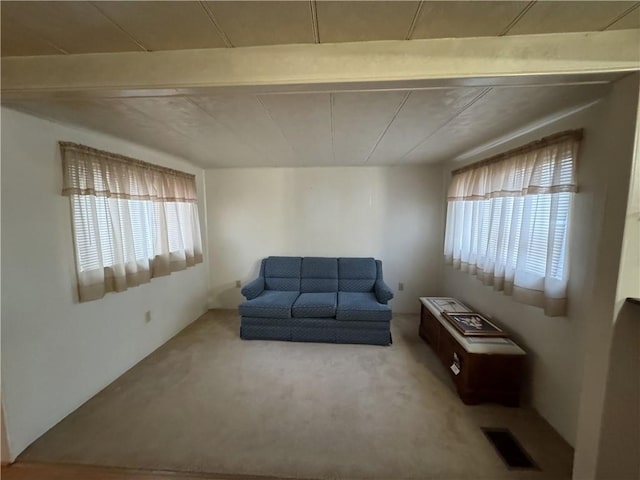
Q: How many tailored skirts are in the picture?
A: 1